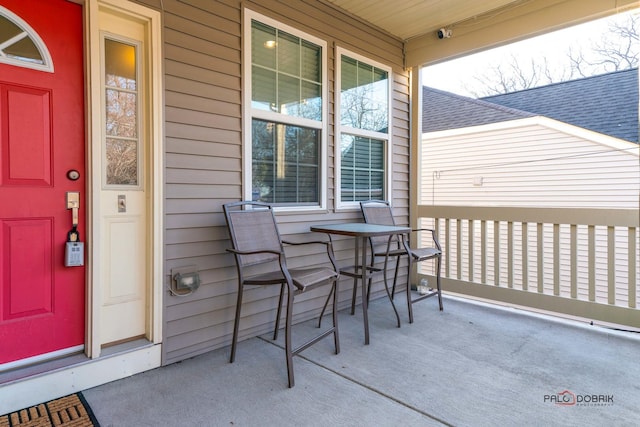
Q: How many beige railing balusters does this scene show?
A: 14